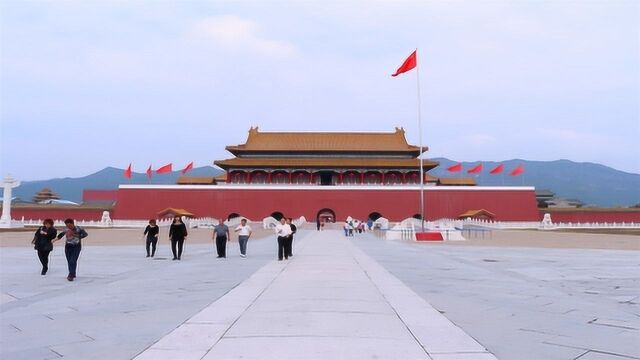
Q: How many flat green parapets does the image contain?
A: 0